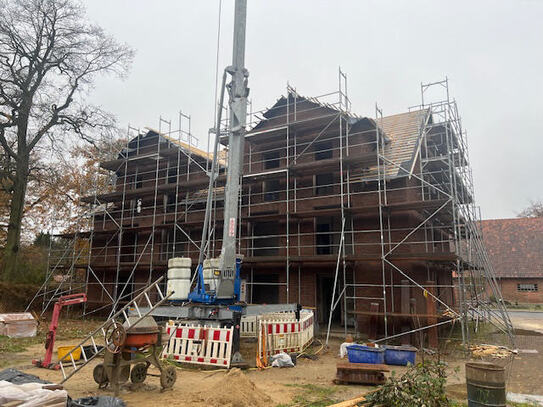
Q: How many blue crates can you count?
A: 2